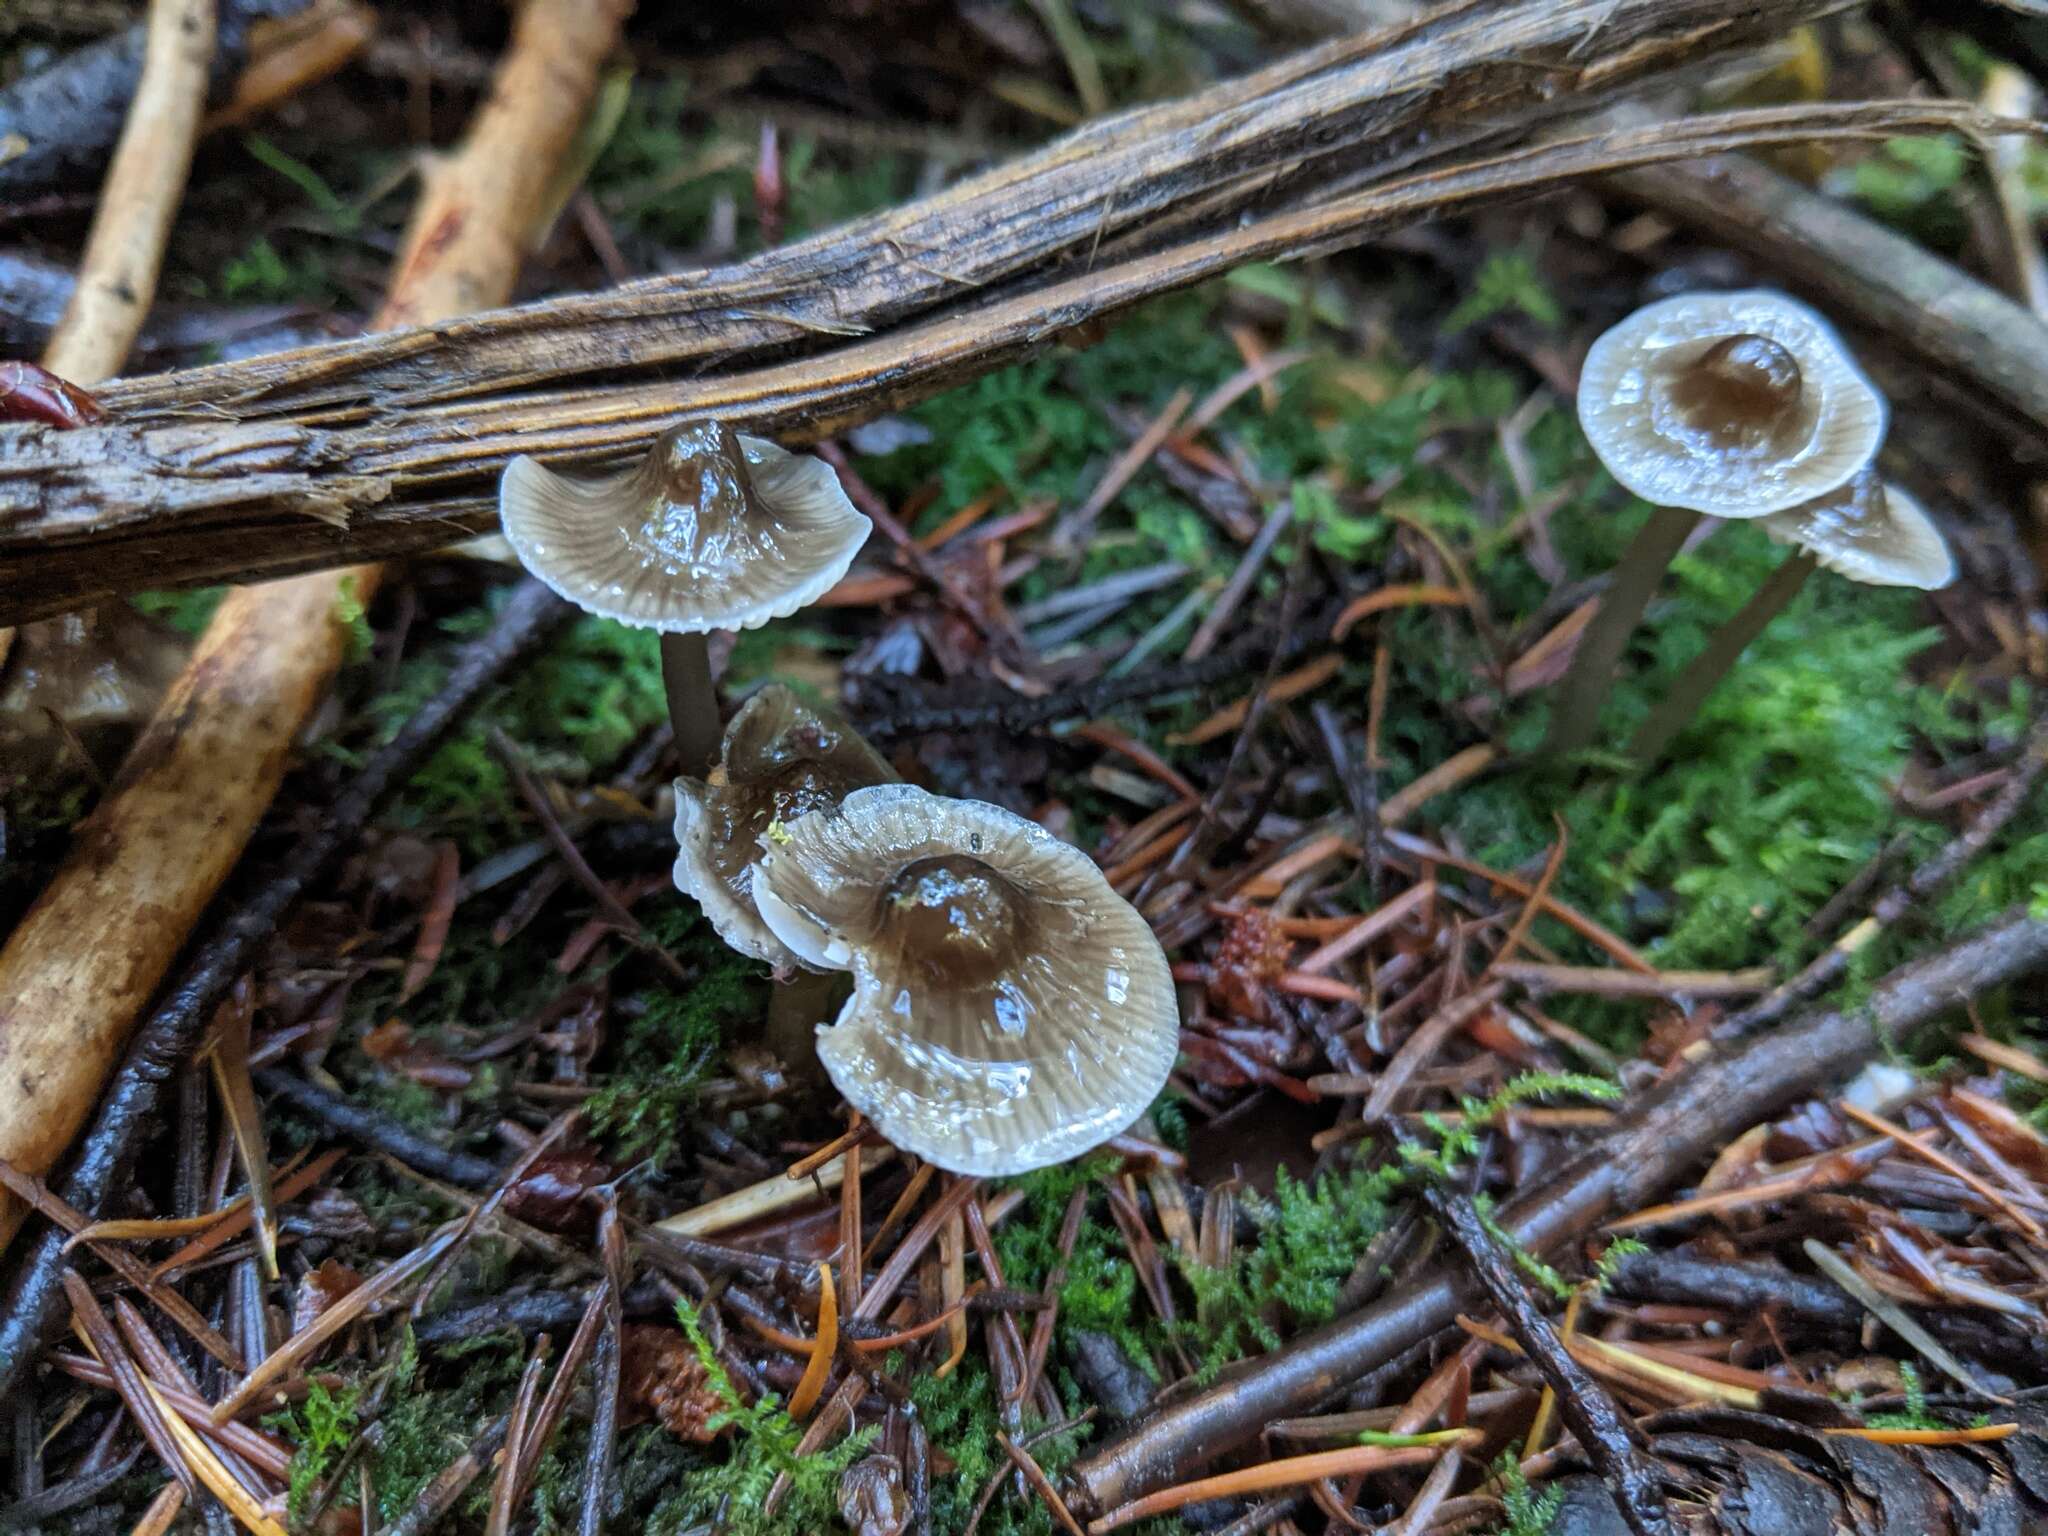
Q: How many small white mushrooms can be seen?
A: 5